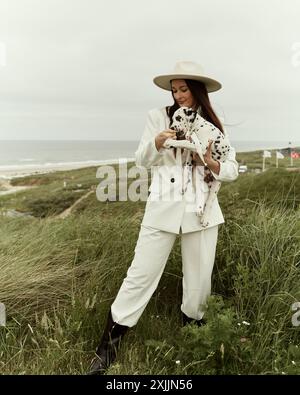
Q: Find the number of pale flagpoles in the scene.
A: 3